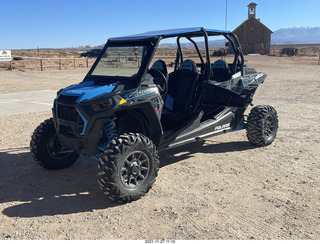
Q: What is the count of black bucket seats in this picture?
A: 3